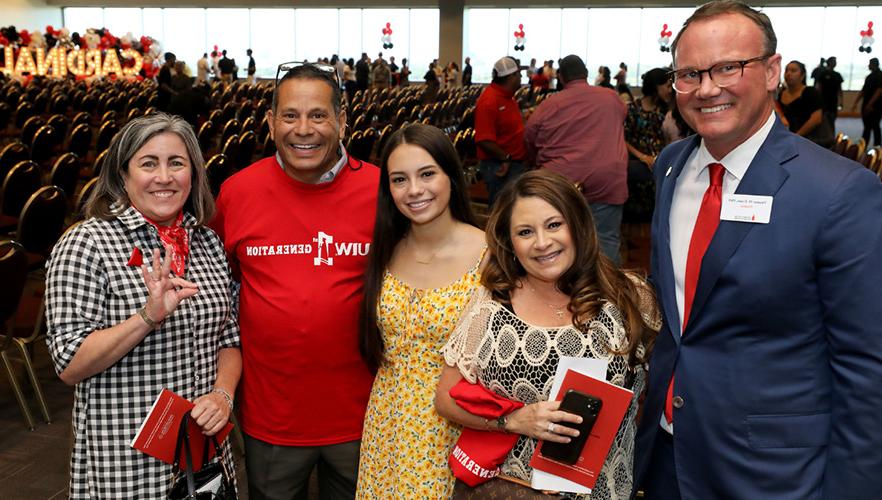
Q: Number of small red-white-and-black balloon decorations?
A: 4